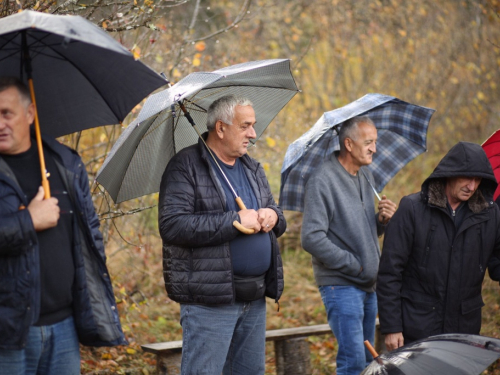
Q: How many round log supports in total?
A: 2